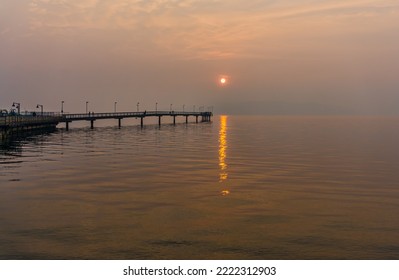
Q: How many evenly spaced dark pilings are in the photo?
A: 8